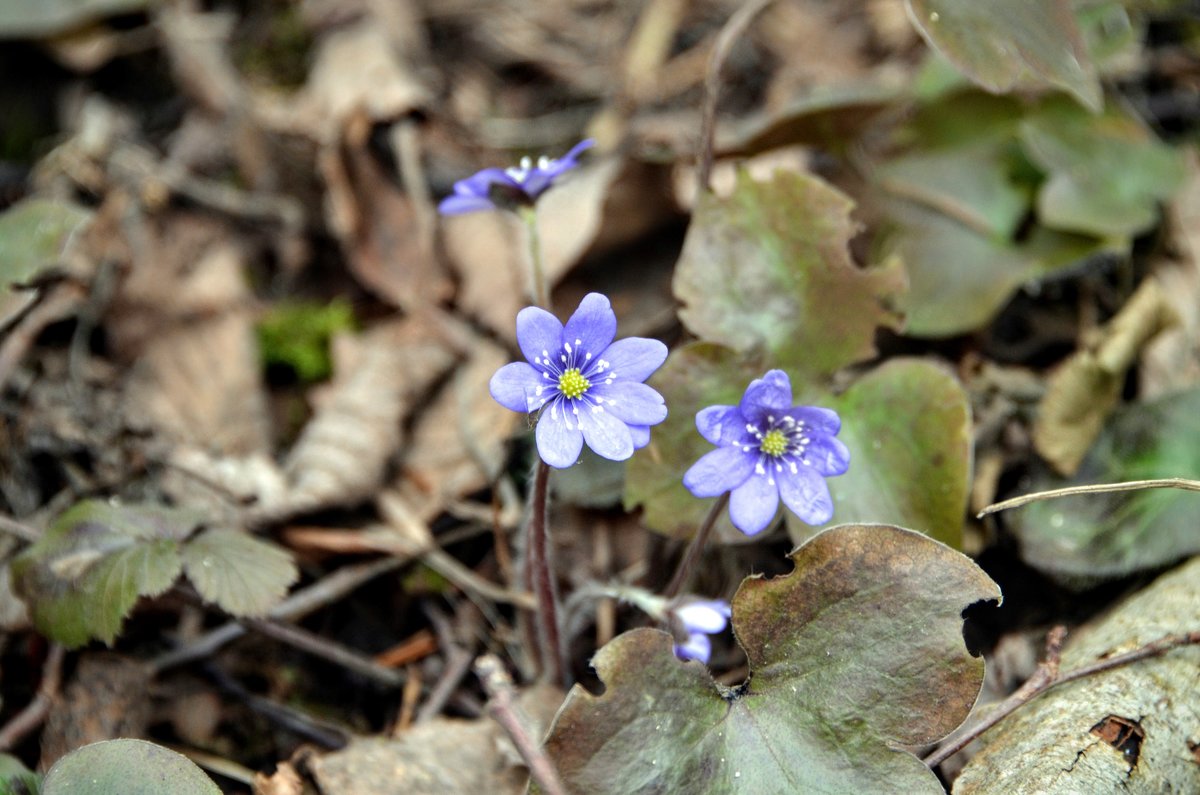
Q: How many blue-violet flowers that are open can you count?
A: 3